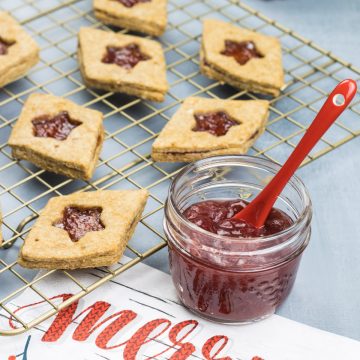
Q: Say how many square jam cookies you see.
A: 7